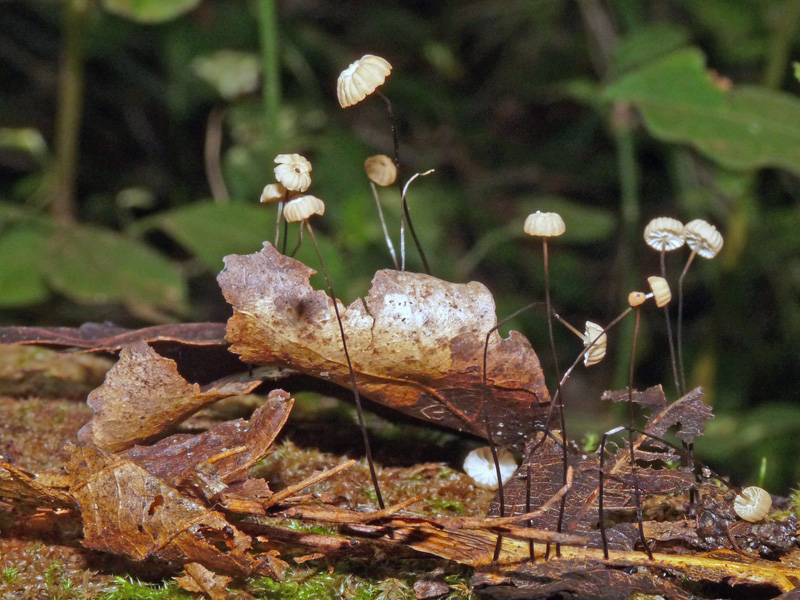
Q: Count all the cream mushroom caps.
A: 13